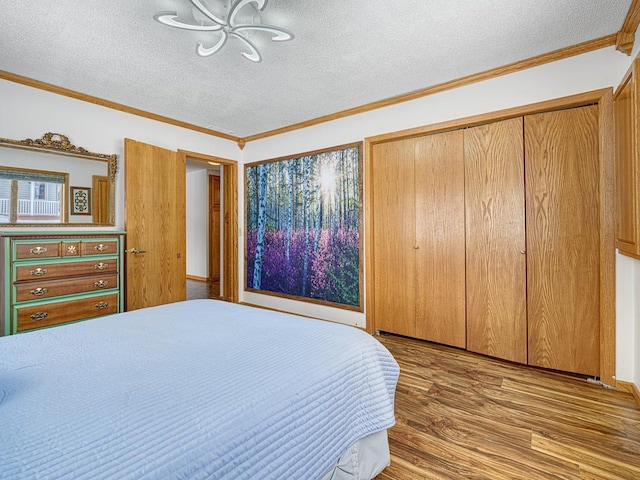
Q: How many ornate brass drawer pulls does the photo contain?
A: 8